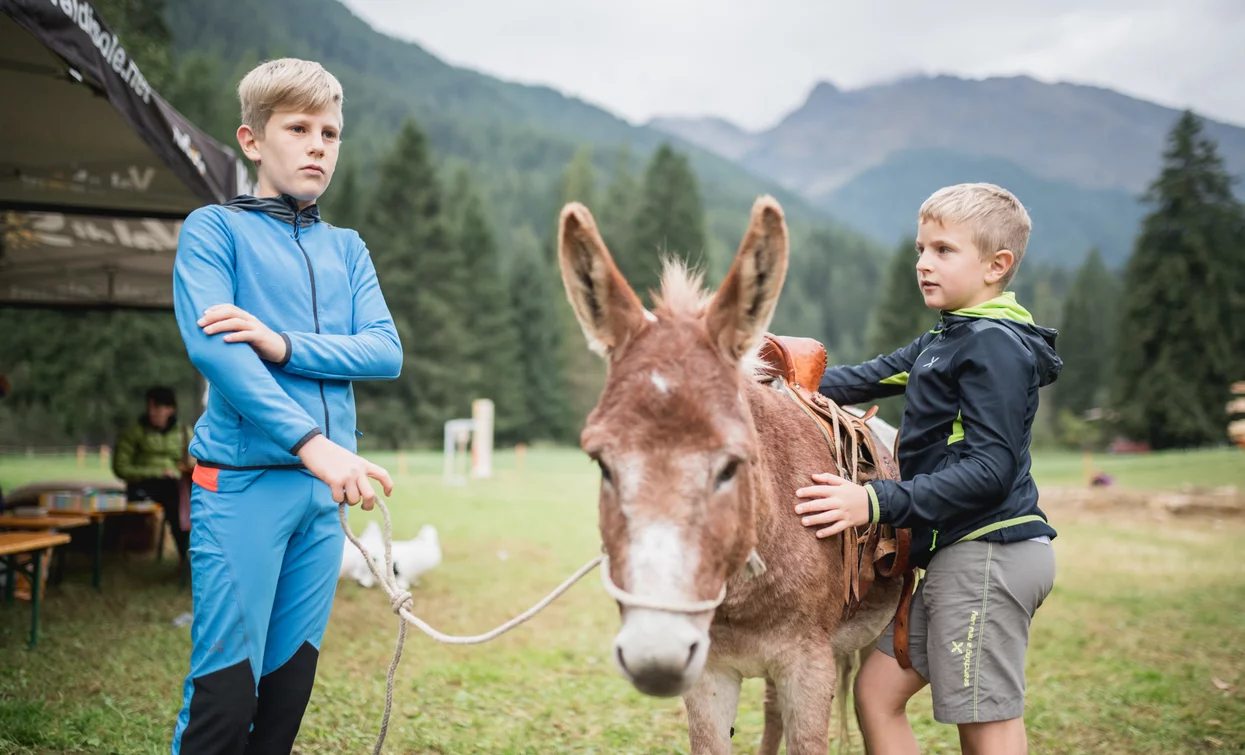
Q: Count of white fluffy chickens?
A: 2